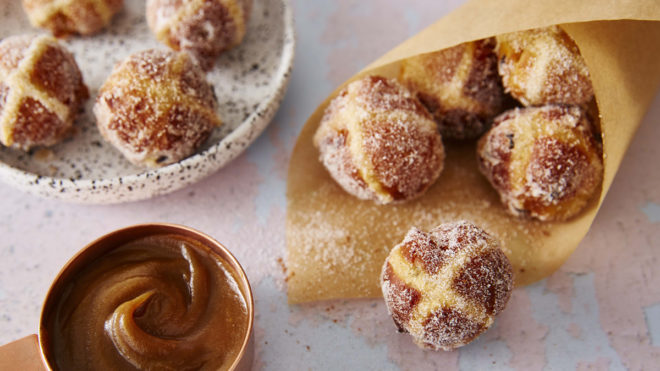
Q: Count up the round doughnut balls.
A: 9